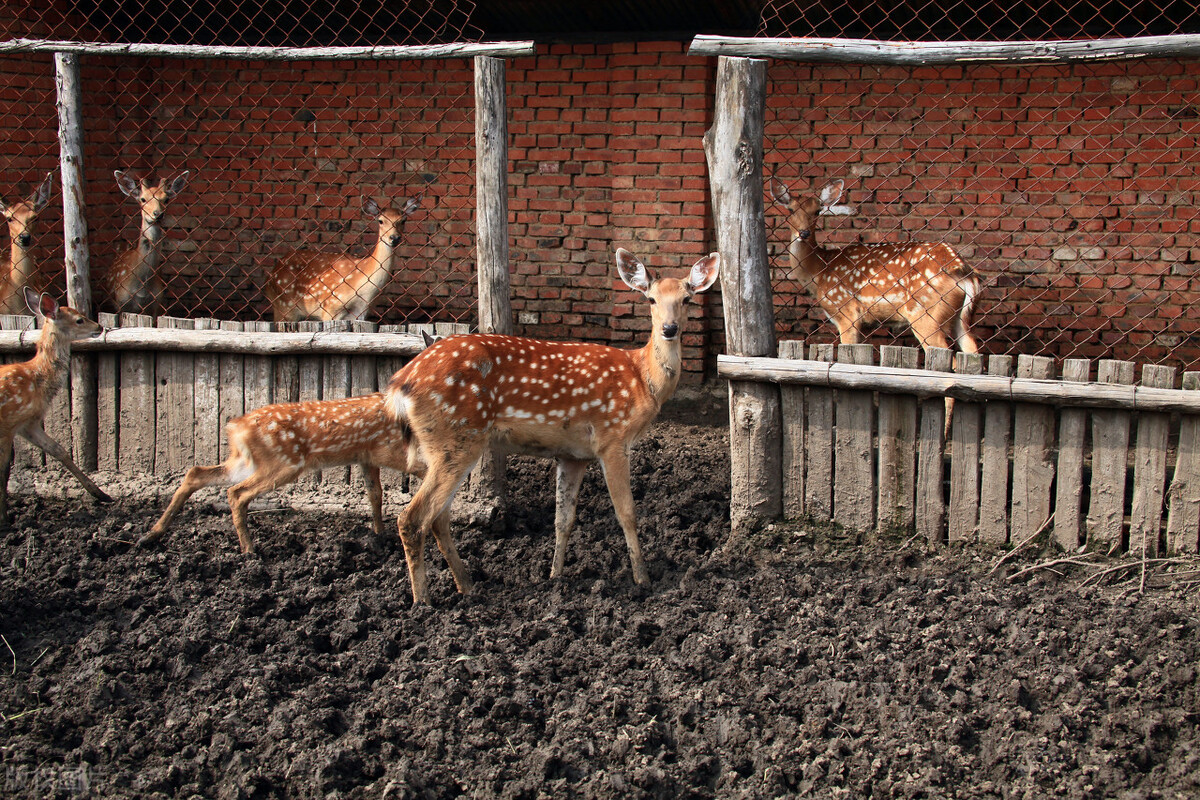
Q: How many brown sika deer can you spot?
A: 7